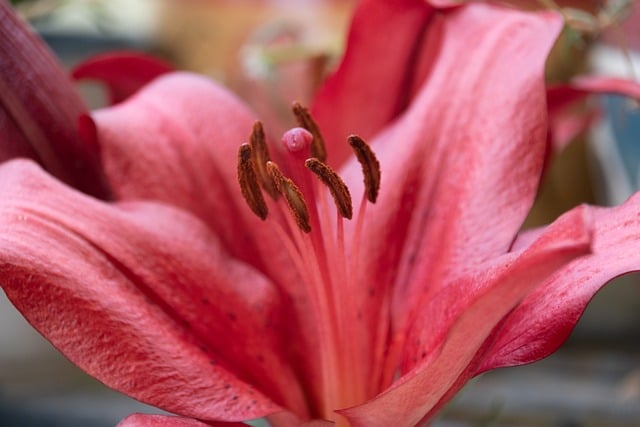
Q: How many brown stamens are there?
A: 6